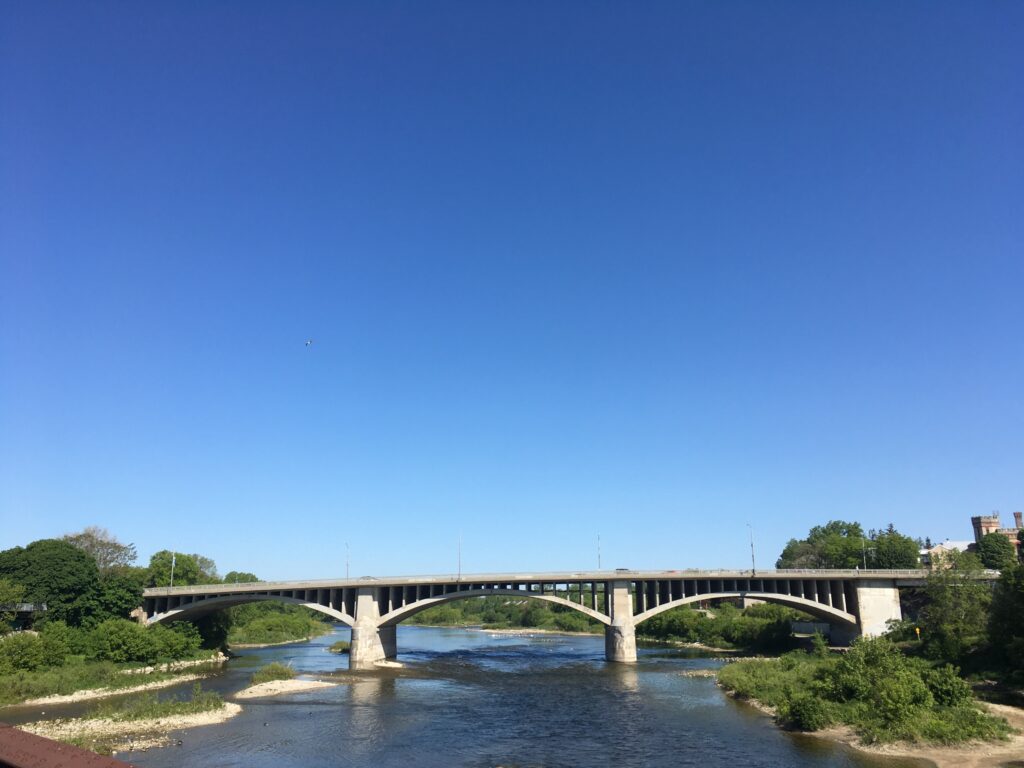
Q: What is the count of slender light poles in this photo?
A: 6